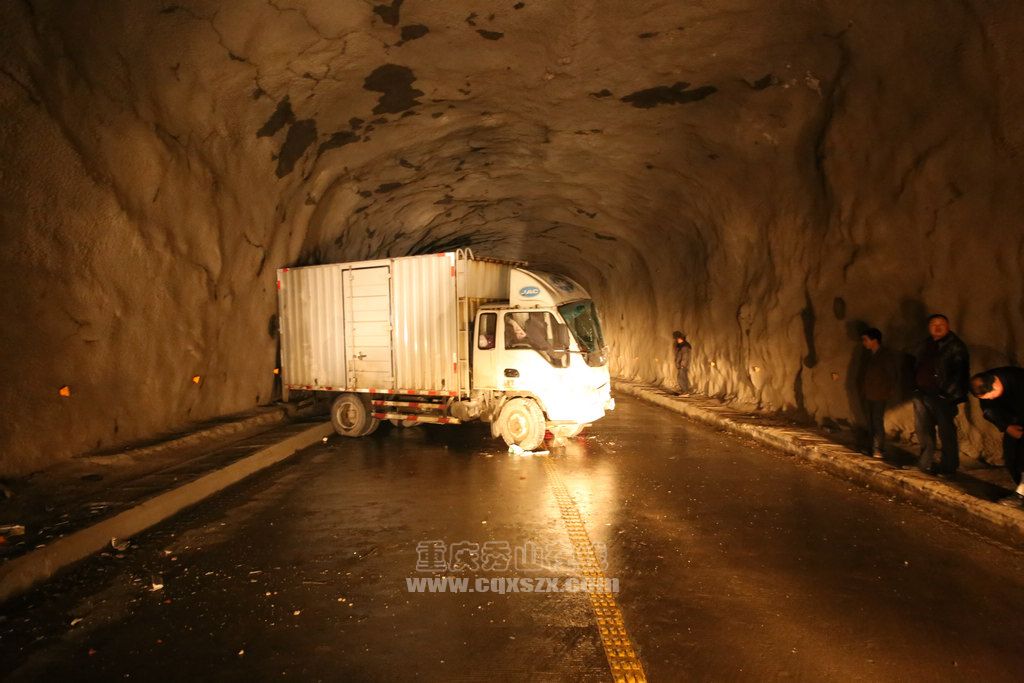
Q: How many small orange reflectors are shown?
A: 3